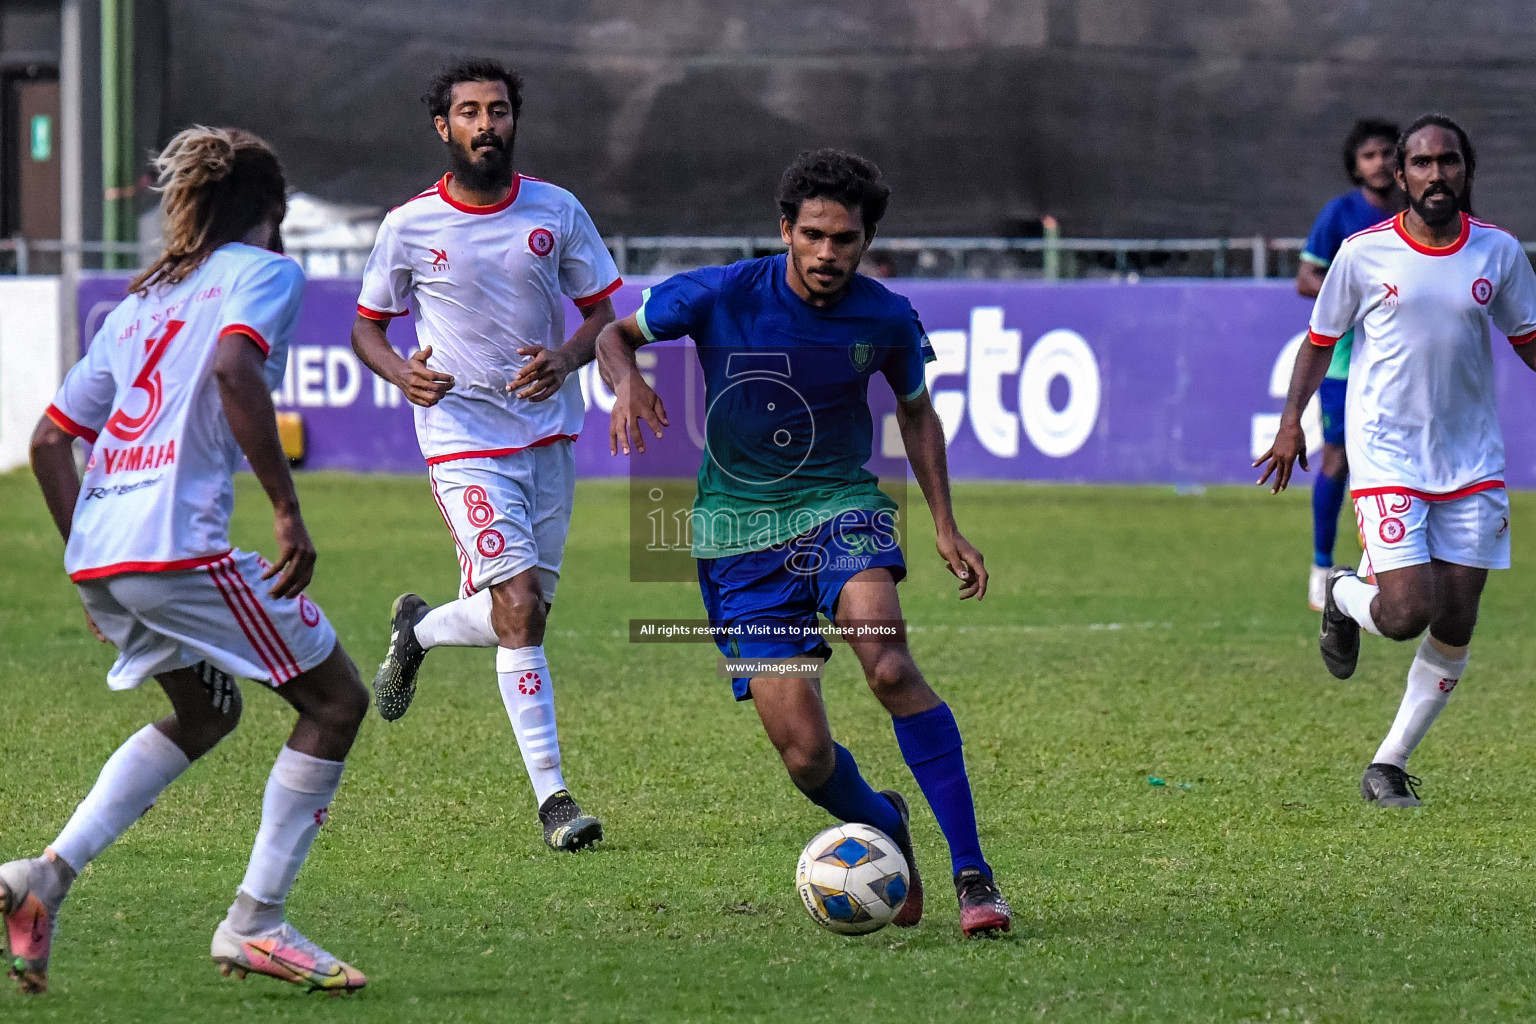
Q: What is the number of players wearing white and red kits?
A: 3